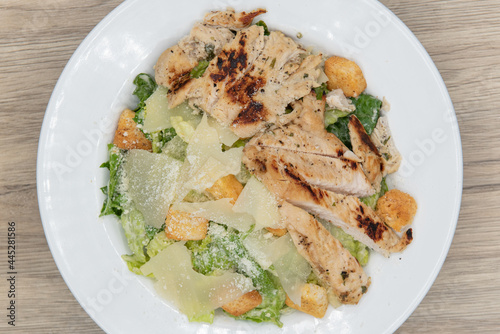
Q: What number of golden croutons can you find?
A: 8